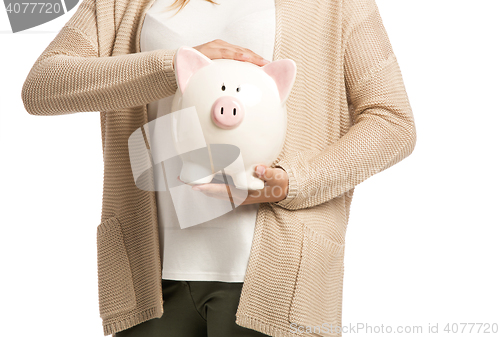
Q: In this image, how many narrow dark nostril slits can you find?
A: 2